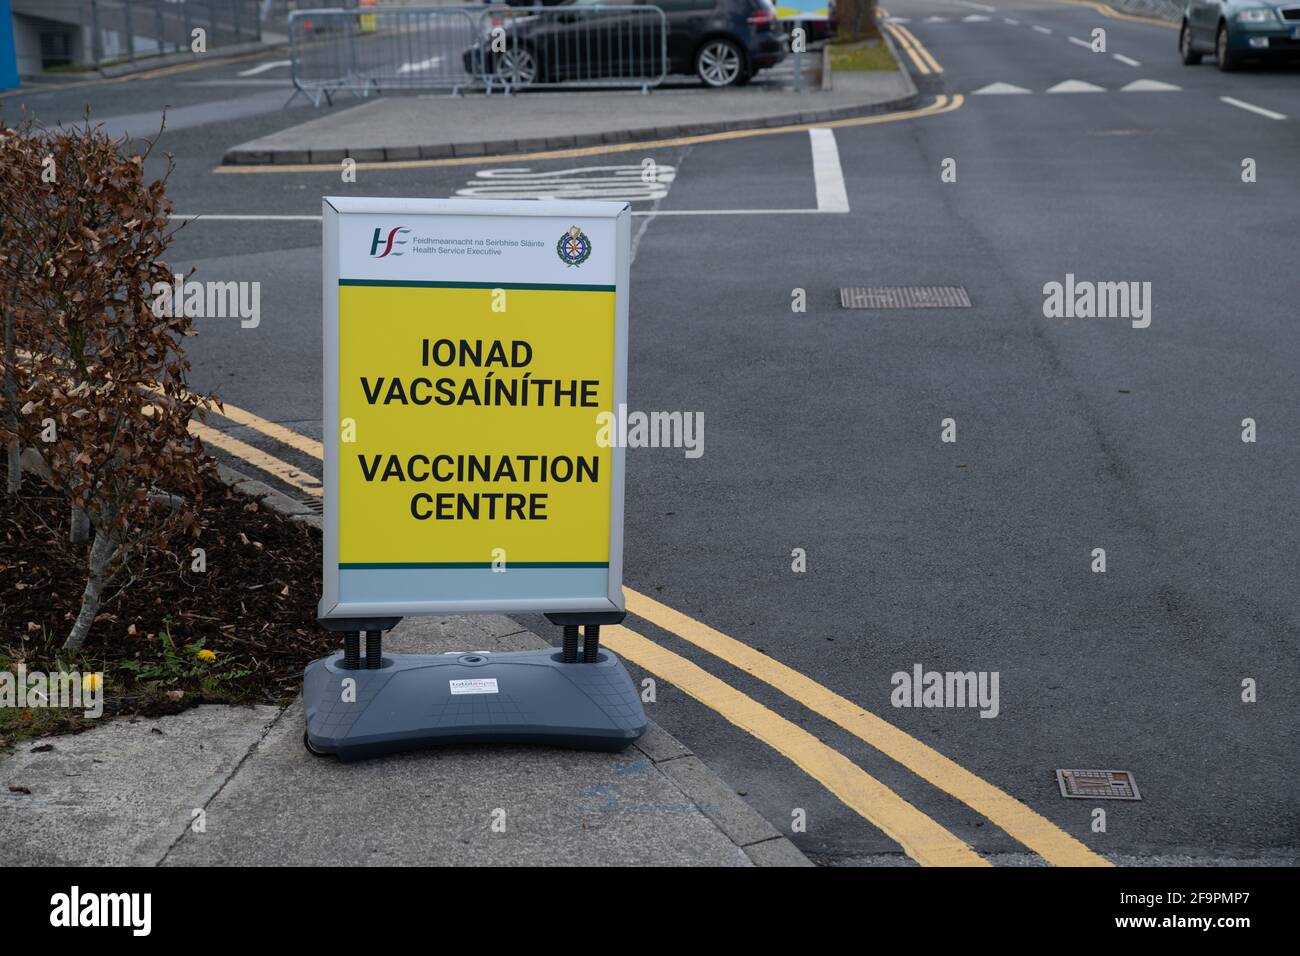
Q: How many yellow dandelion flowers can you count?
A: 2